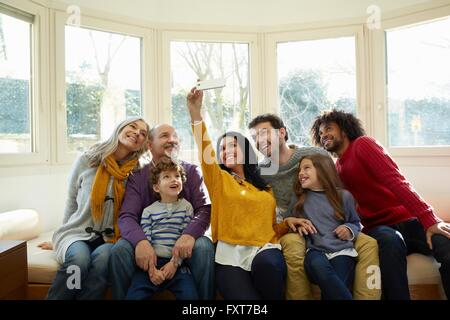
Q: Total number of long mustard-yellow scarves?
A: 1